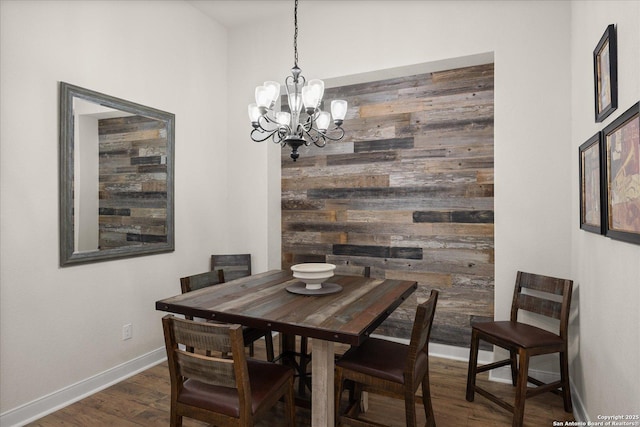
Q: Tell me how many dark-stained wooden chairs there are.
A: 6